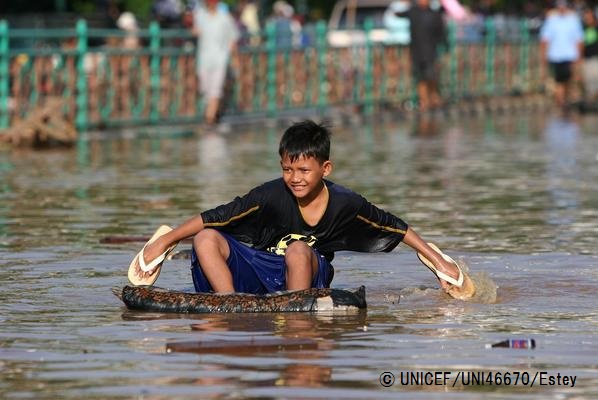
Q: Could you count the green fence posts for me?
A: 9